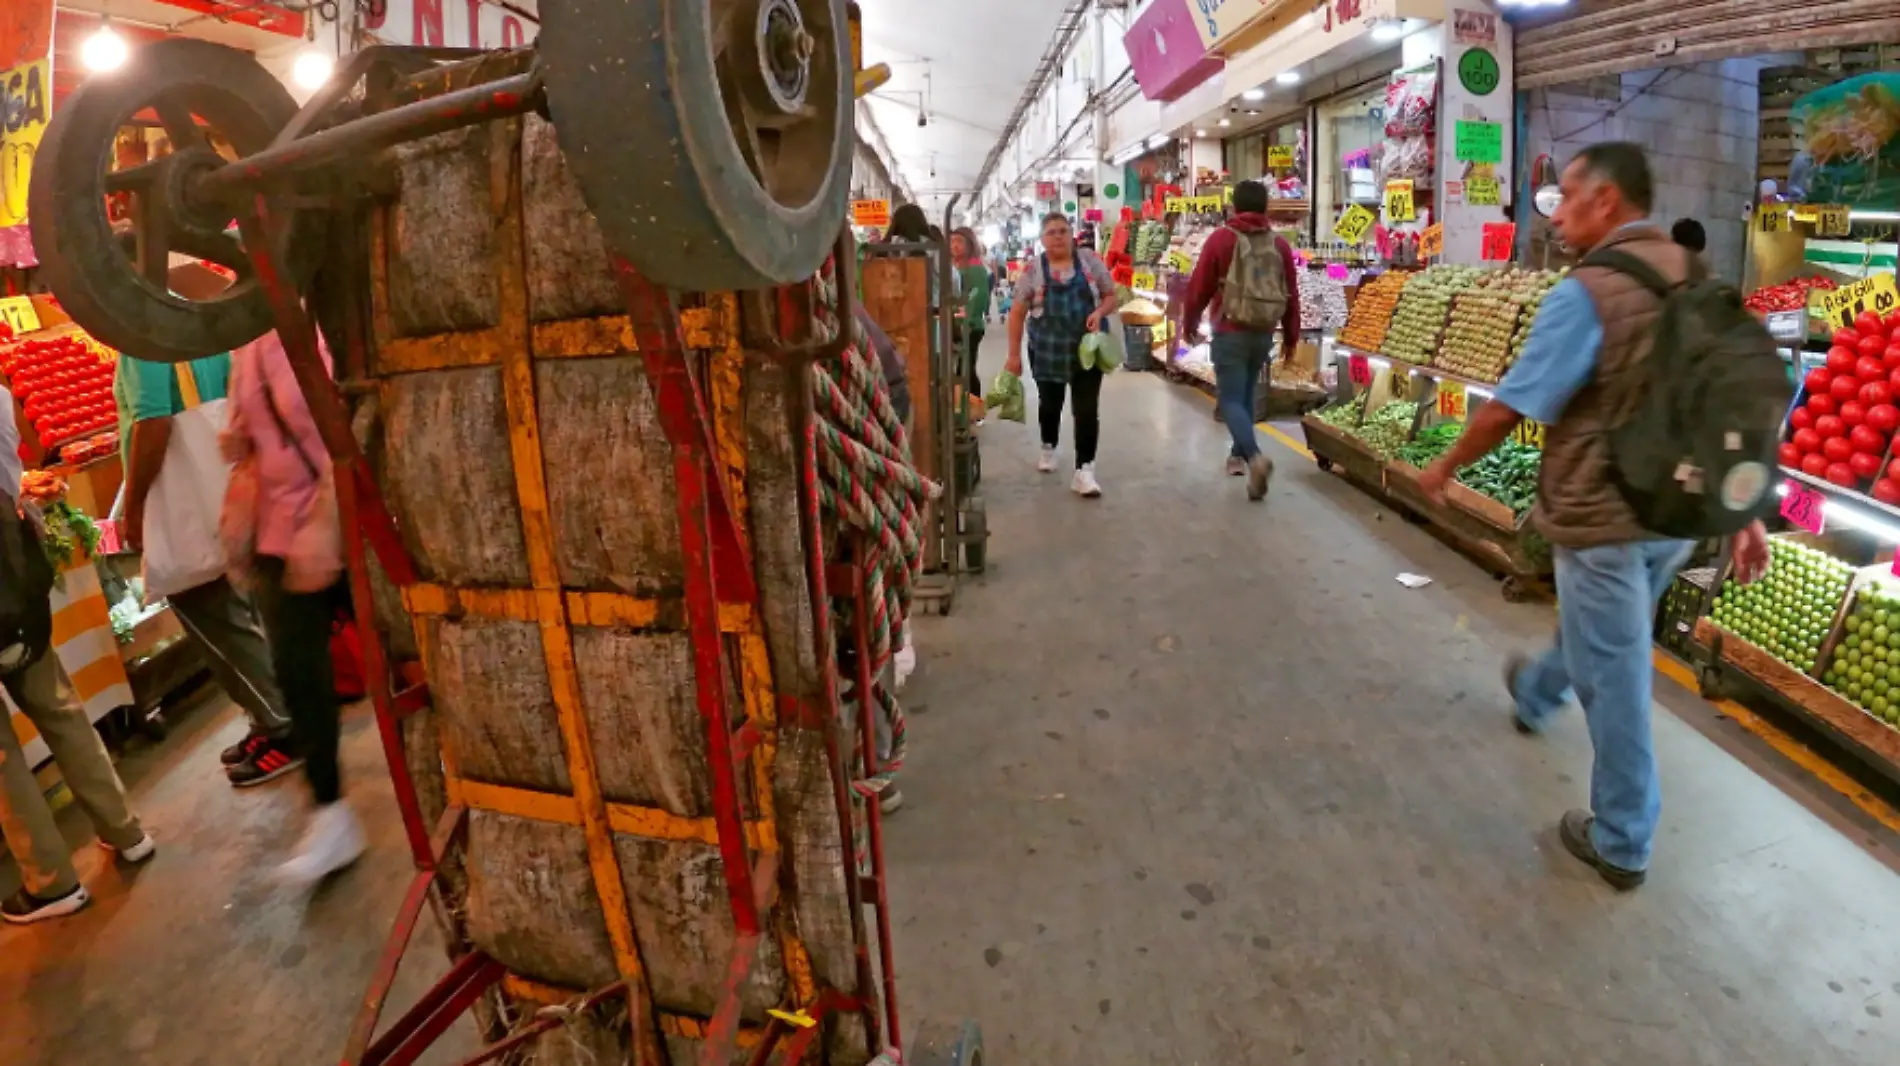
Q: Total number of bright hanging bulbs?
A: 2